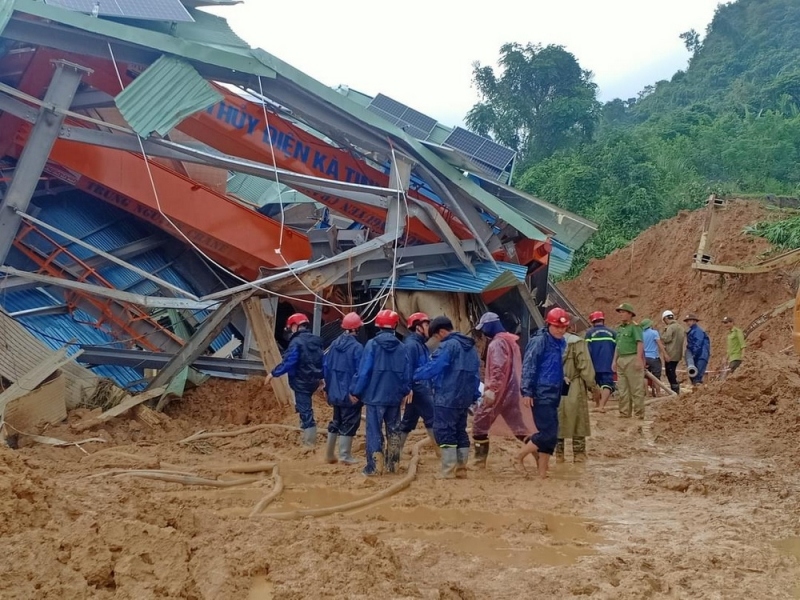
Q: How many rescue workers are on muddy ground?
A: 14